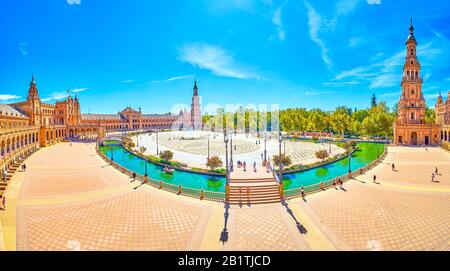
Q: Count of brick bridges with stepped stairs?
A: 1